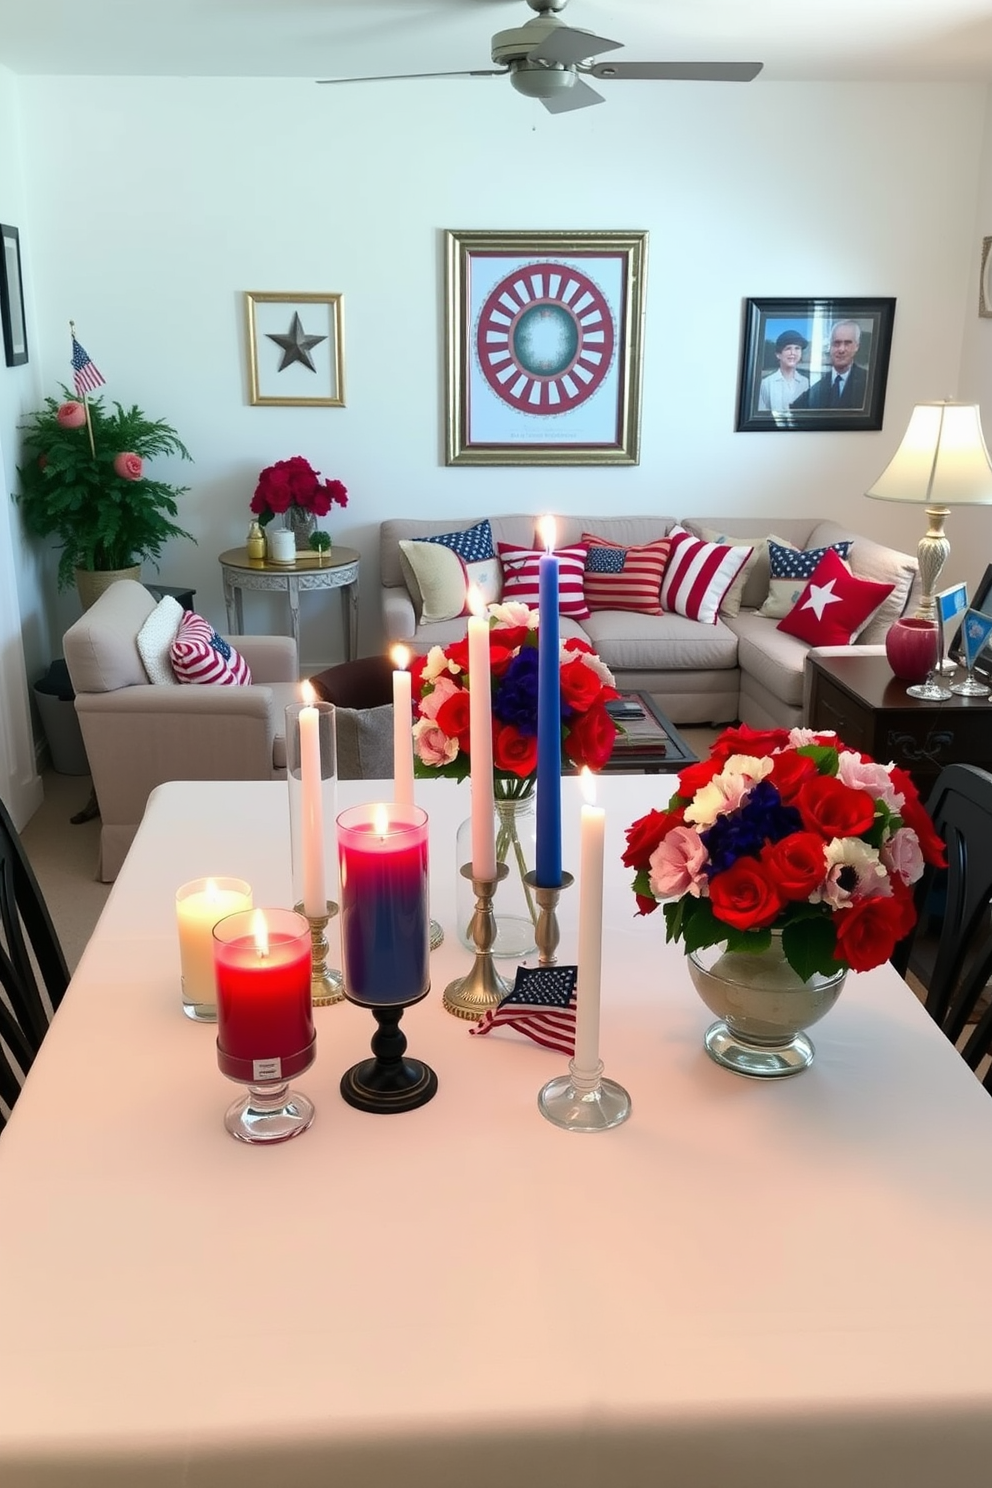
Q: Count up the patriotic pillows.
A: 7